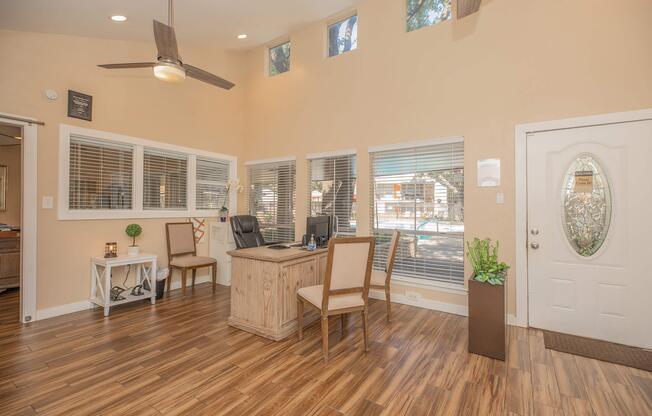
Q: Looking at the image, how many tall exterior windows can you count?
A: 3